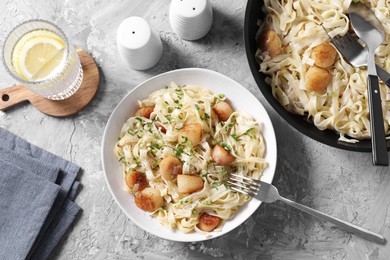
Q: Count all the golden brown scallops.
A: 12